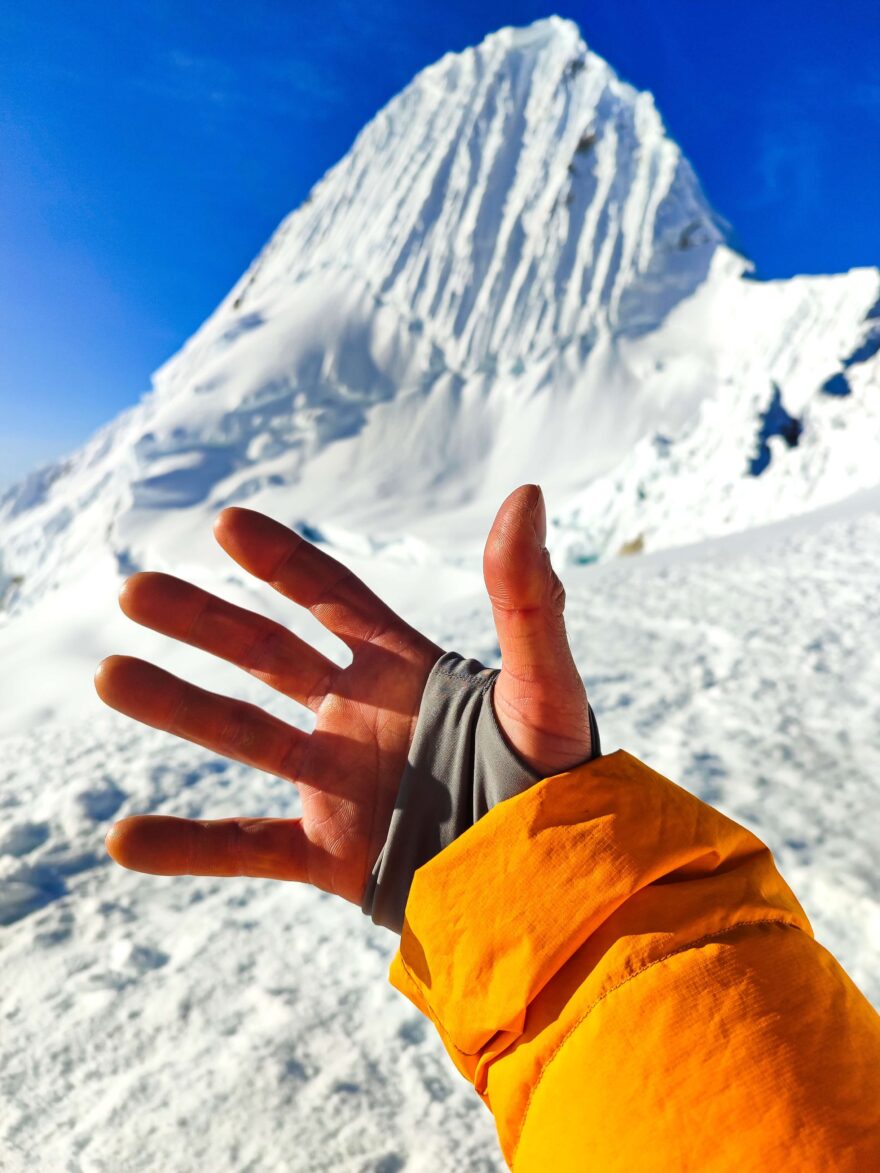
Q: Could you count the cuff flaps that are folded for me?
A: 1